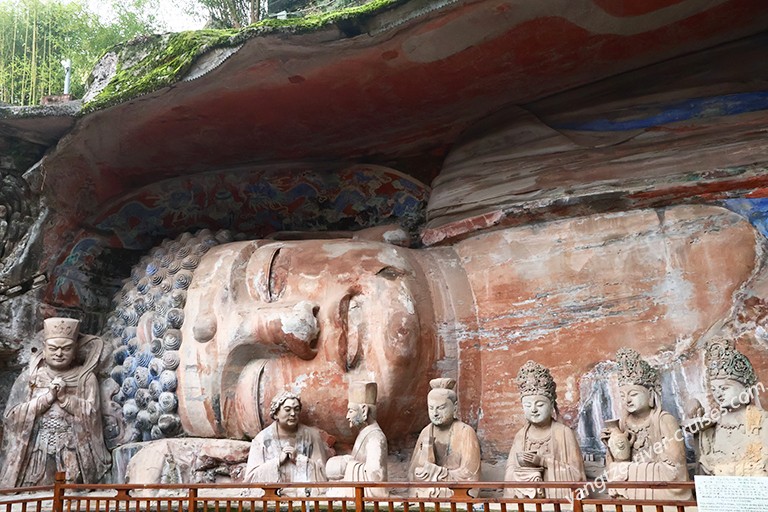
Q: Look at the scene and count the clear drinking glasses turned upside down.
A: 0